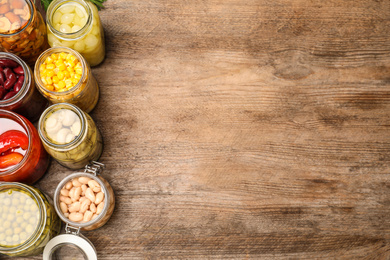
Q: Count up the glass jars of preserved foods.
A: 8